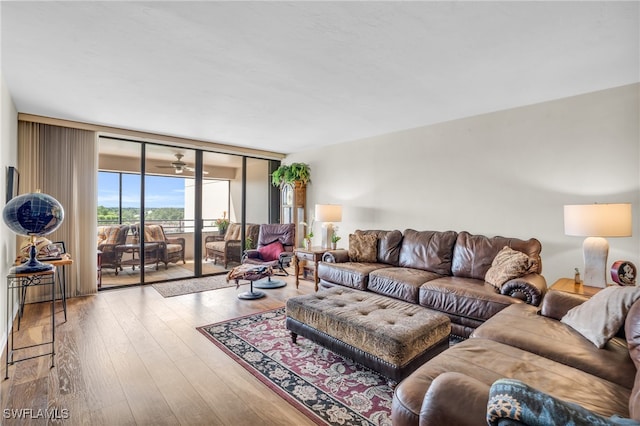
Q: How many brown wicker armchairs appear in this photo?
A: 3